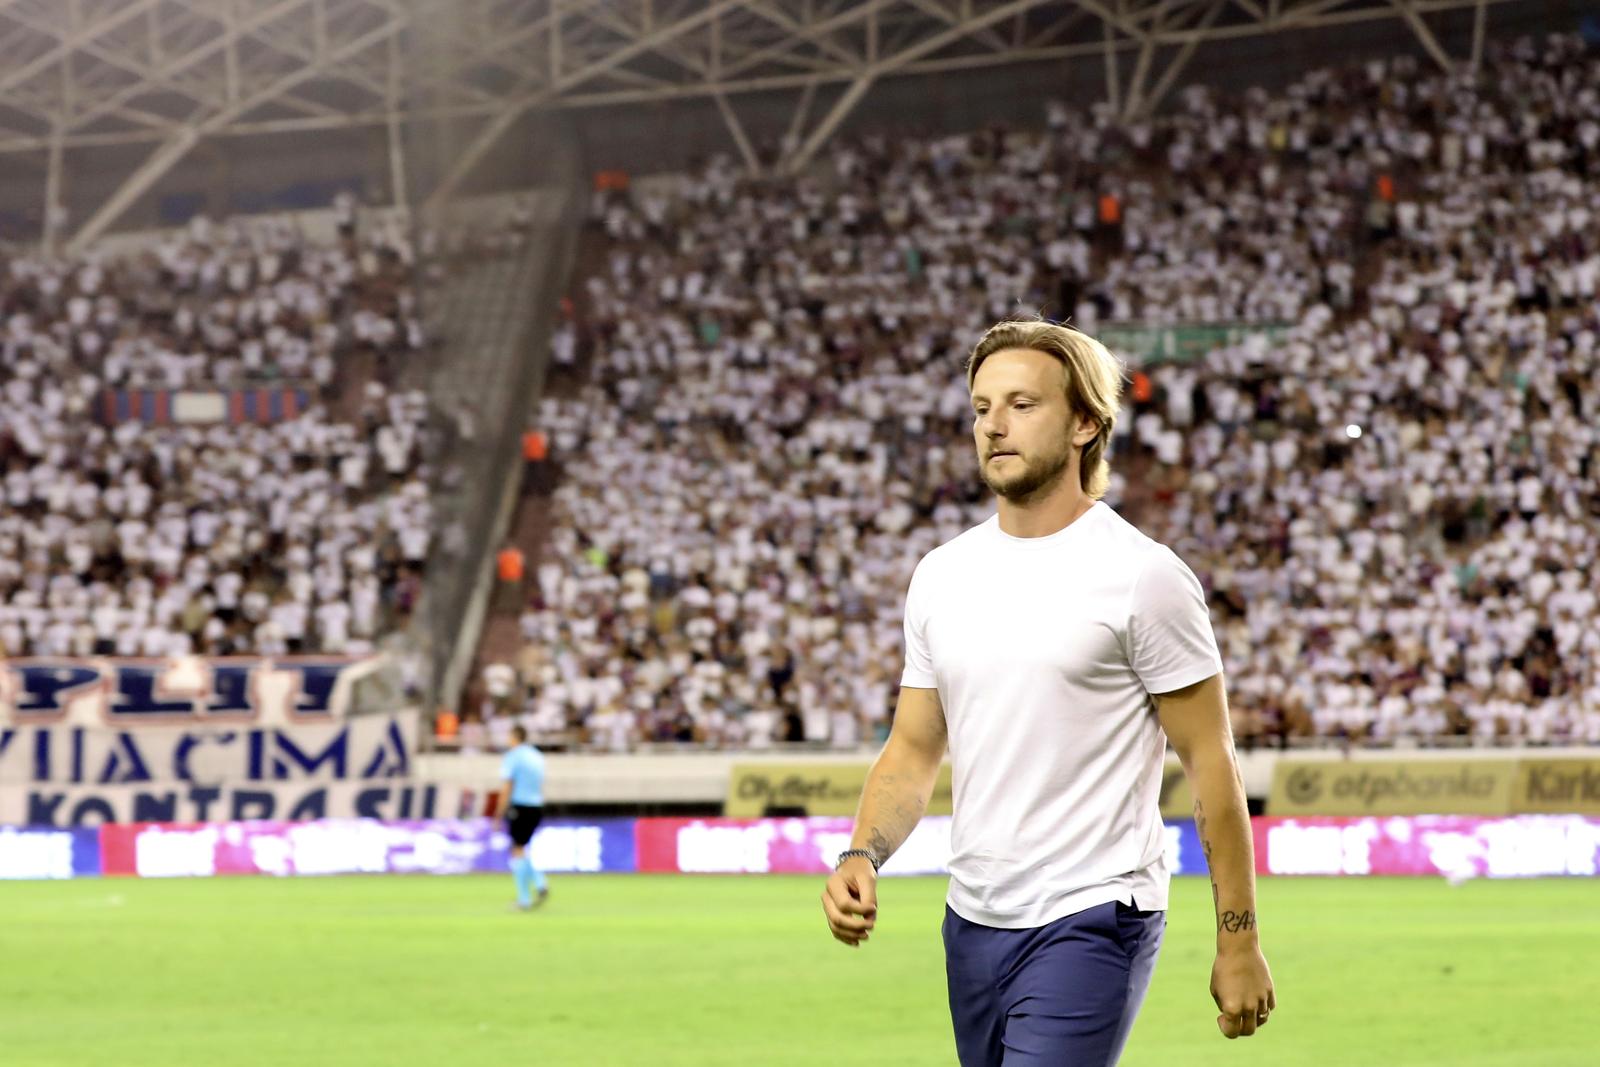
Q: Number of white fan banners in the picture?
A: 3